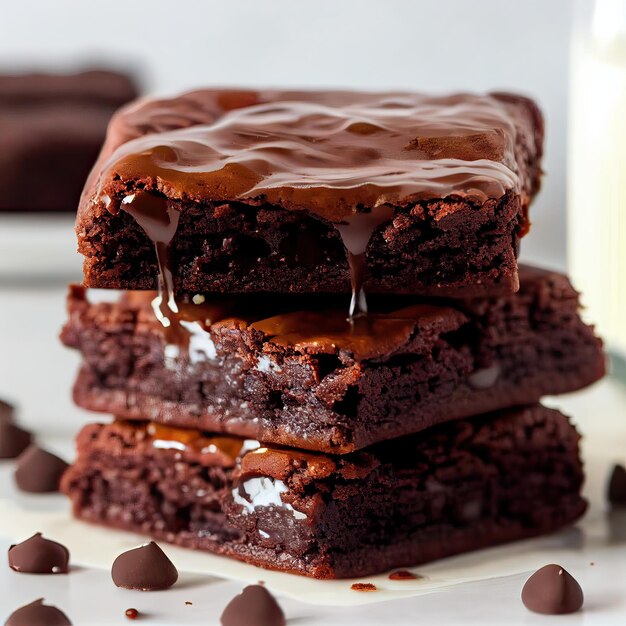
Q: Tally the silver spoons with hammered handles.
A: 0